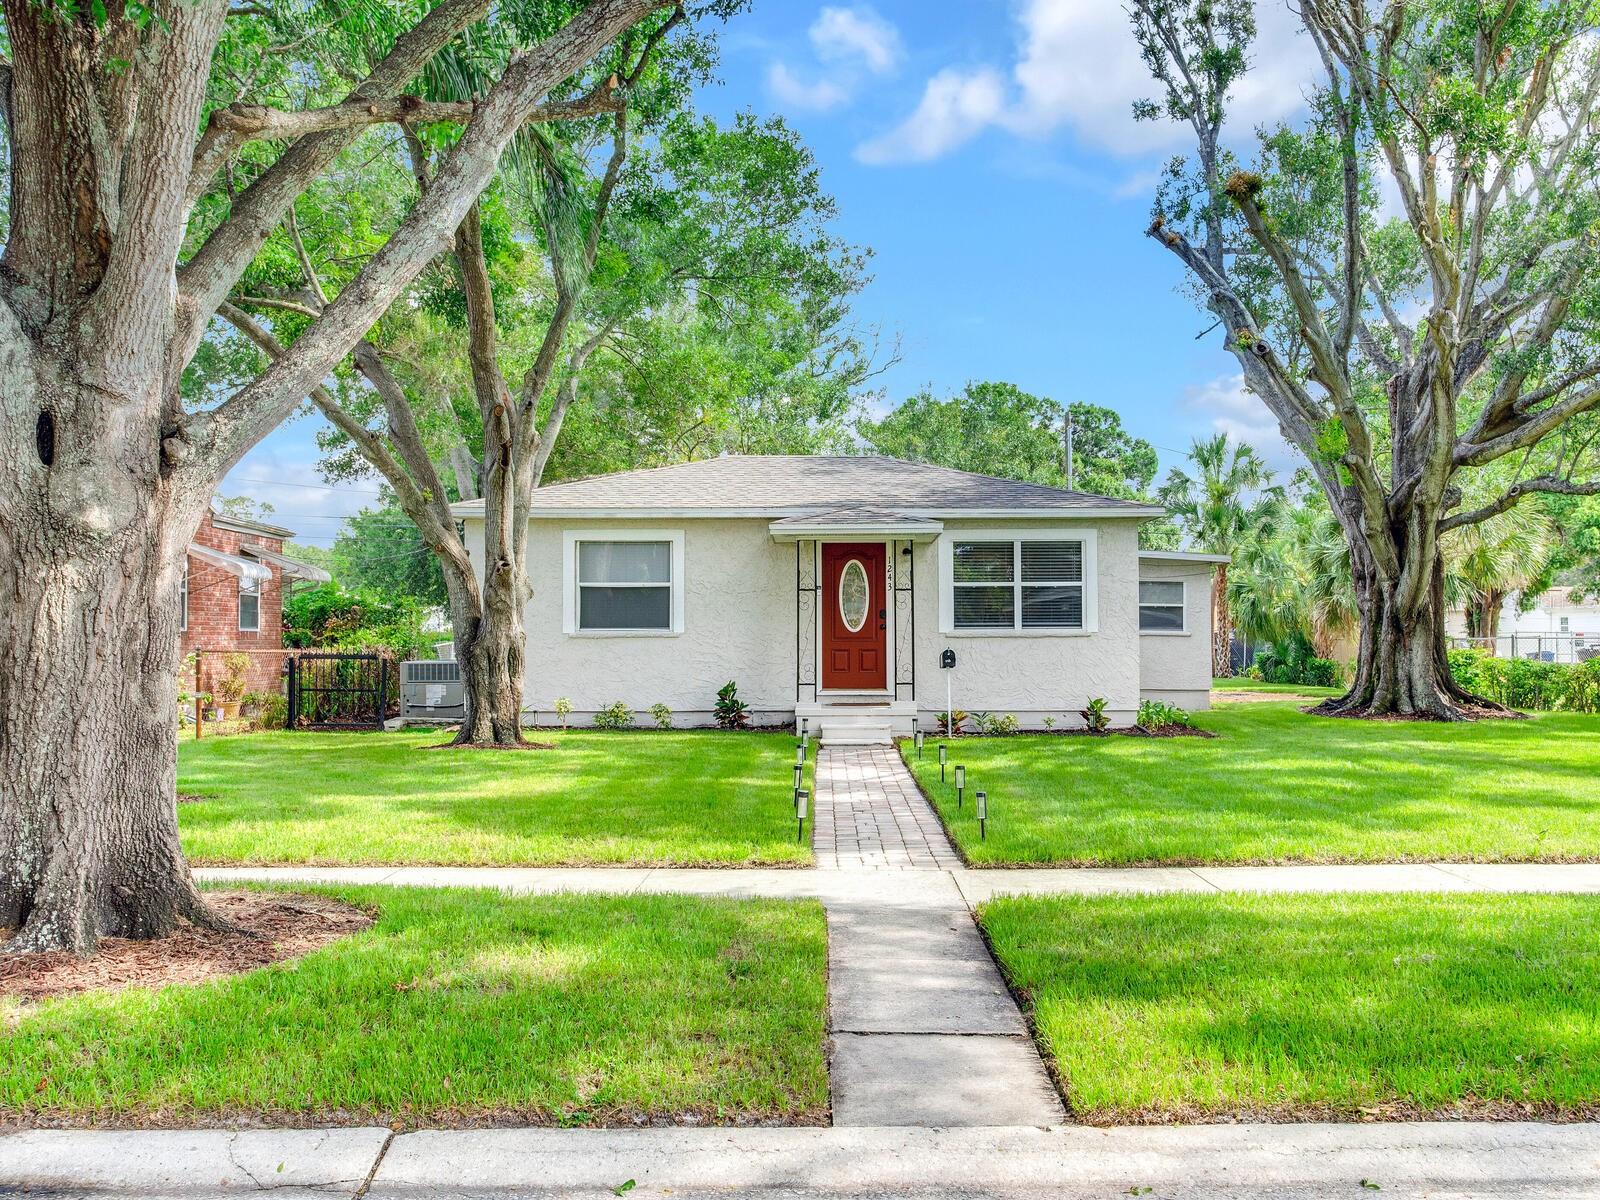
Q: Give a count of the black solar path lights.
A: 10